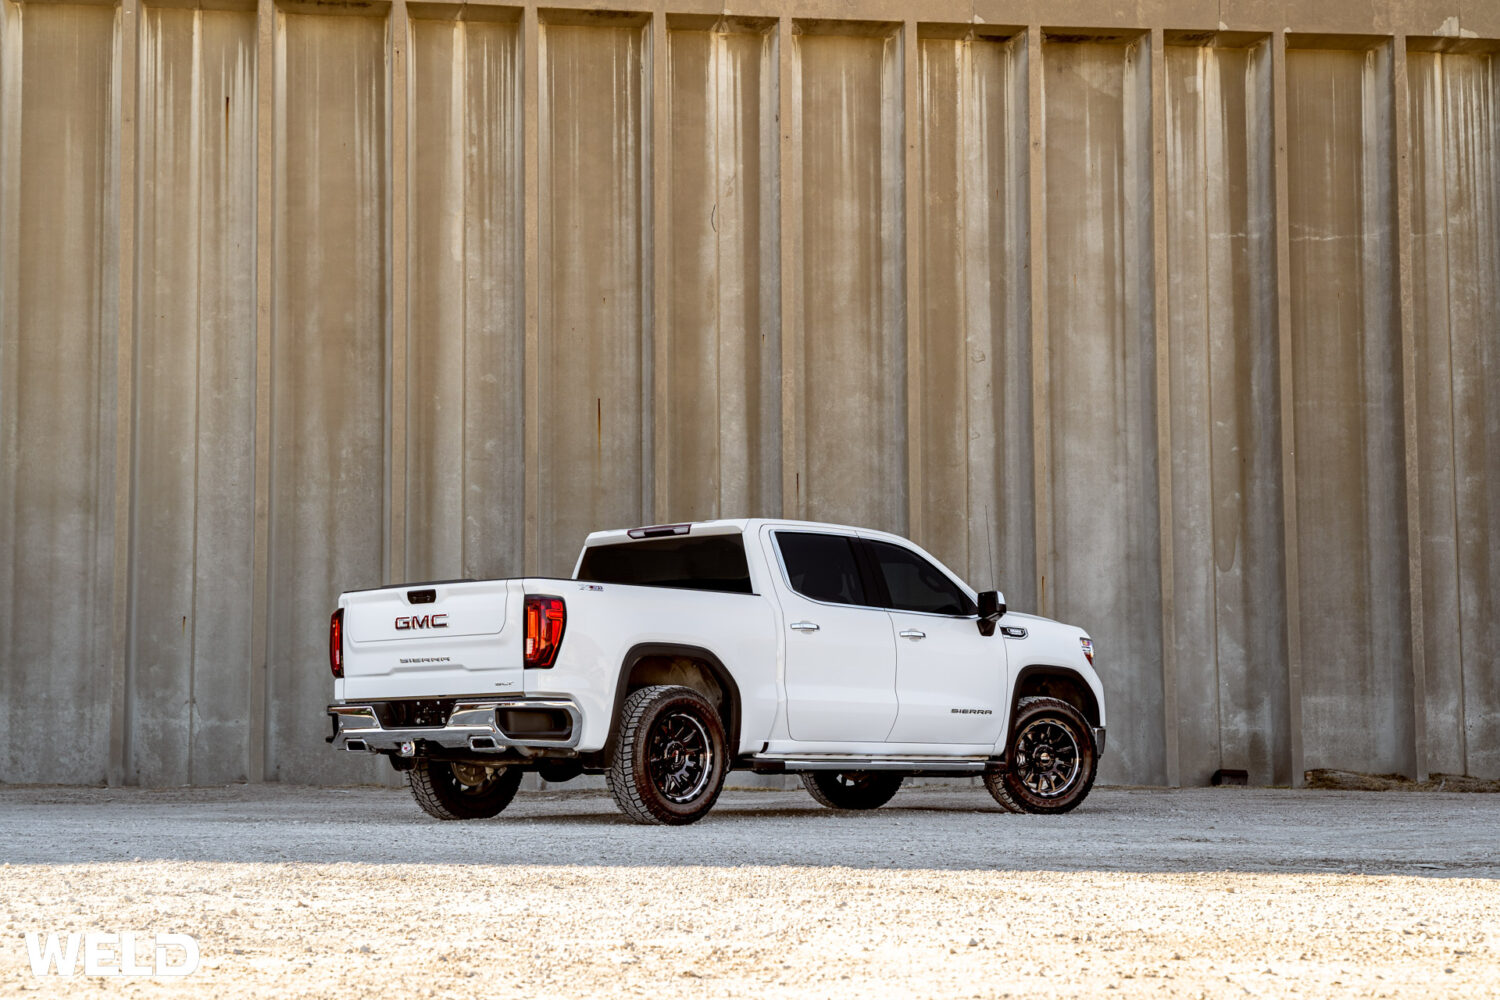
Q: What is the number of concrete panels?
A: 12